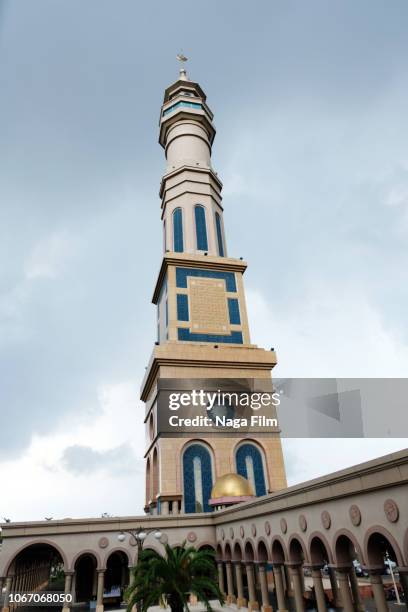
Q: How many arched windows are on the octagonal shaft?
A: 3